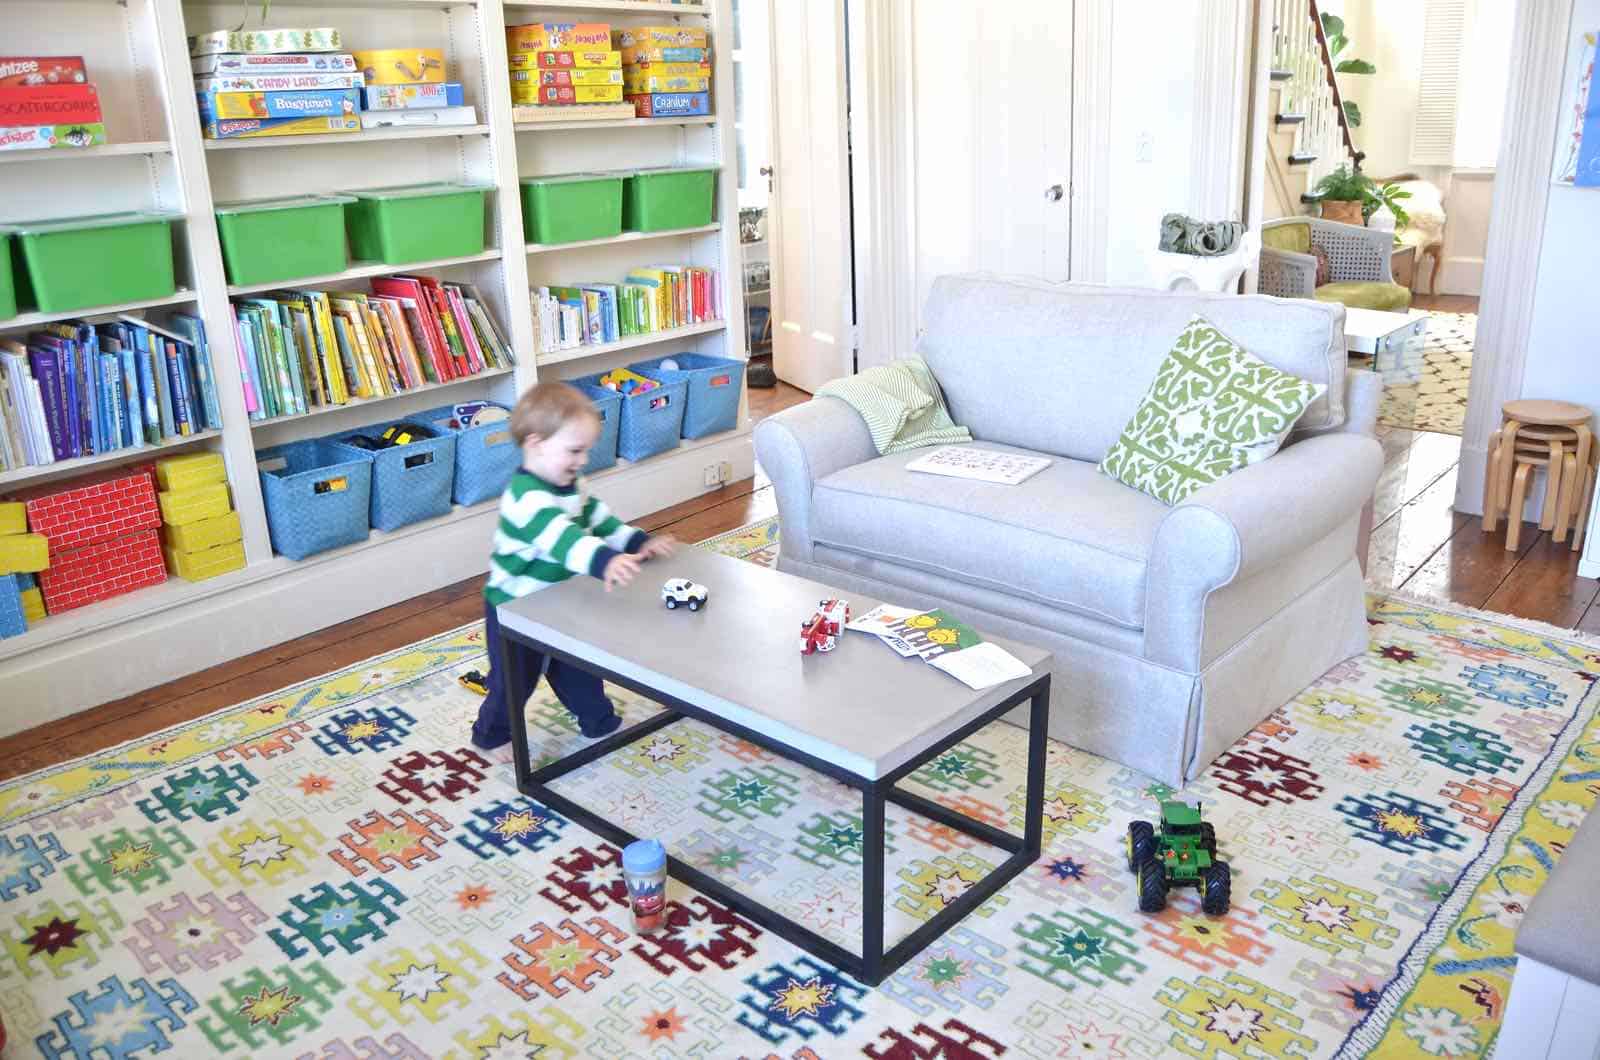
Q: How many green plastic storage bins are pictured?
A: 6